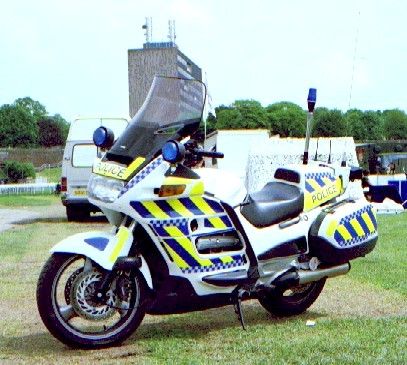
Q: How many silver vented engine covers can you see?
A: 1